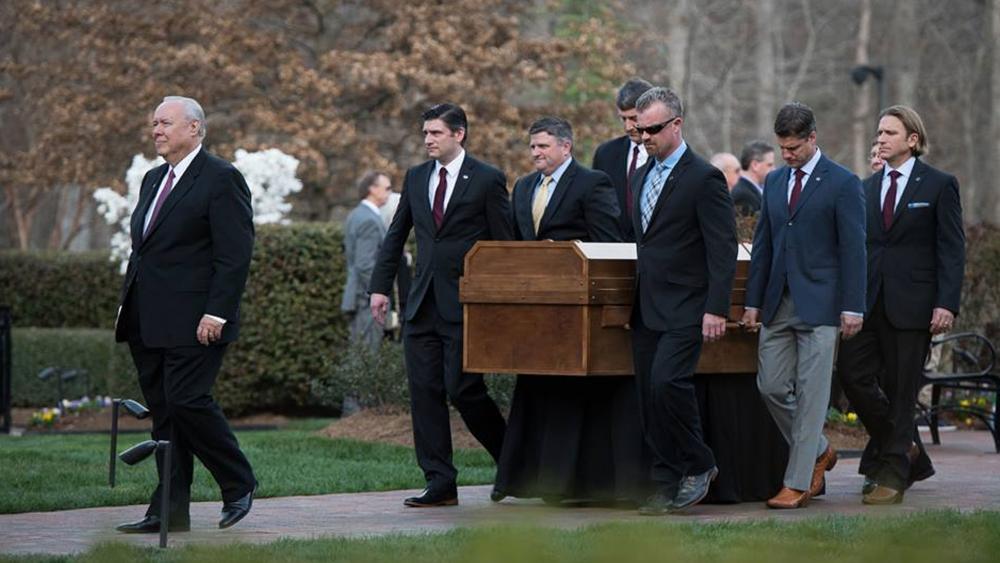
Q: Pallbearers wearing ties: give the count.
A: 6